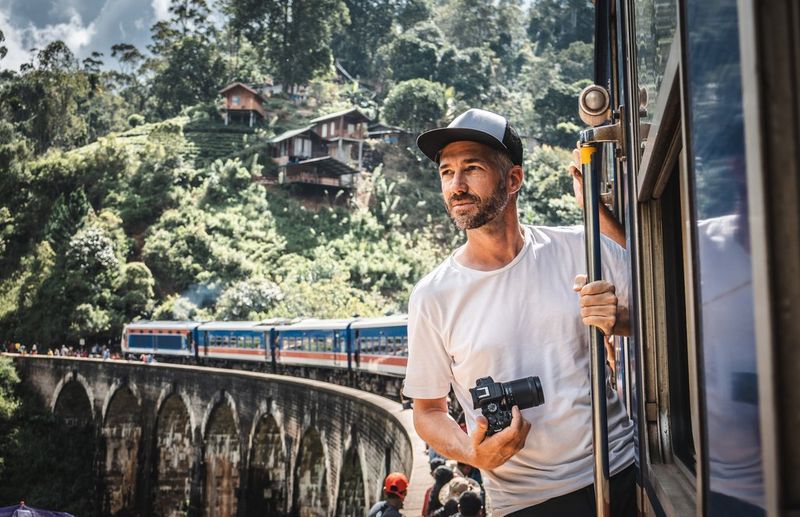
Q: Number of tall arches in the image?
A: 7